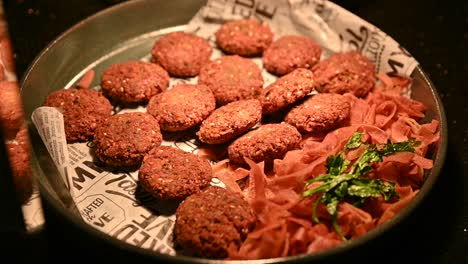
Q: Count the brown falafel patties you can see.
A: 15